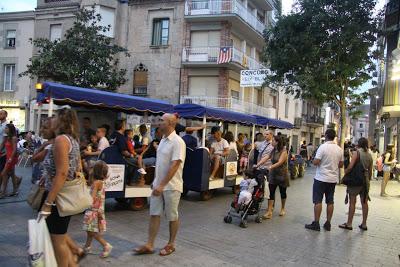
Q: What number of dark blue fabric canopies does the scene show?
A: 3